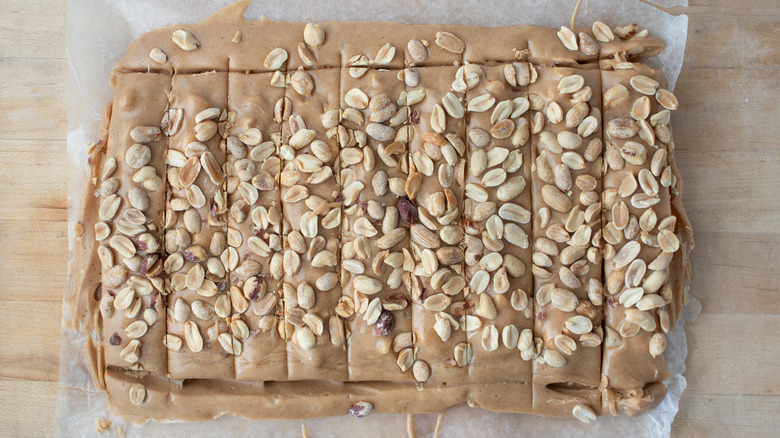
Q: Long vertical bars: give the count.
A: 9